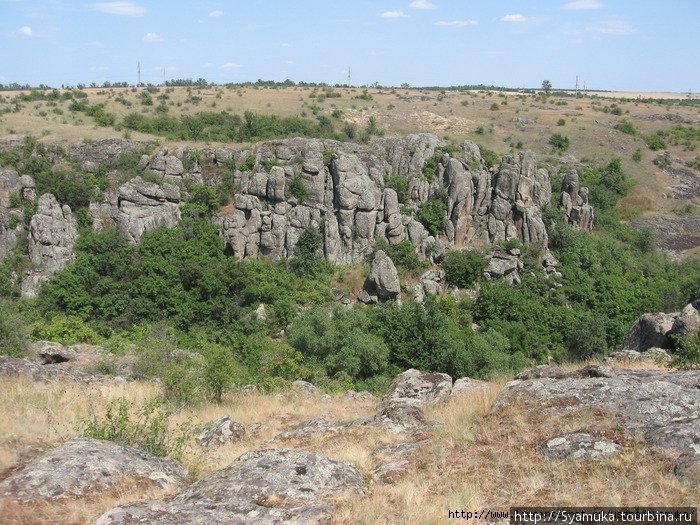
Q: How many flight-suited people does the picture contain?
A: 0